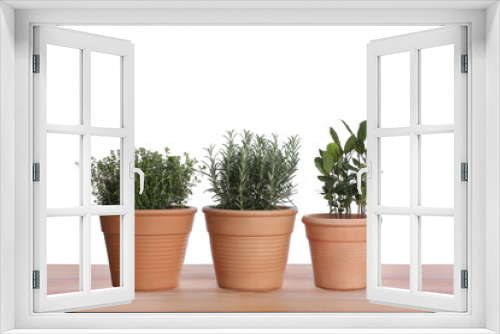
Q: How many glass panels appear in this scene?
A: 12